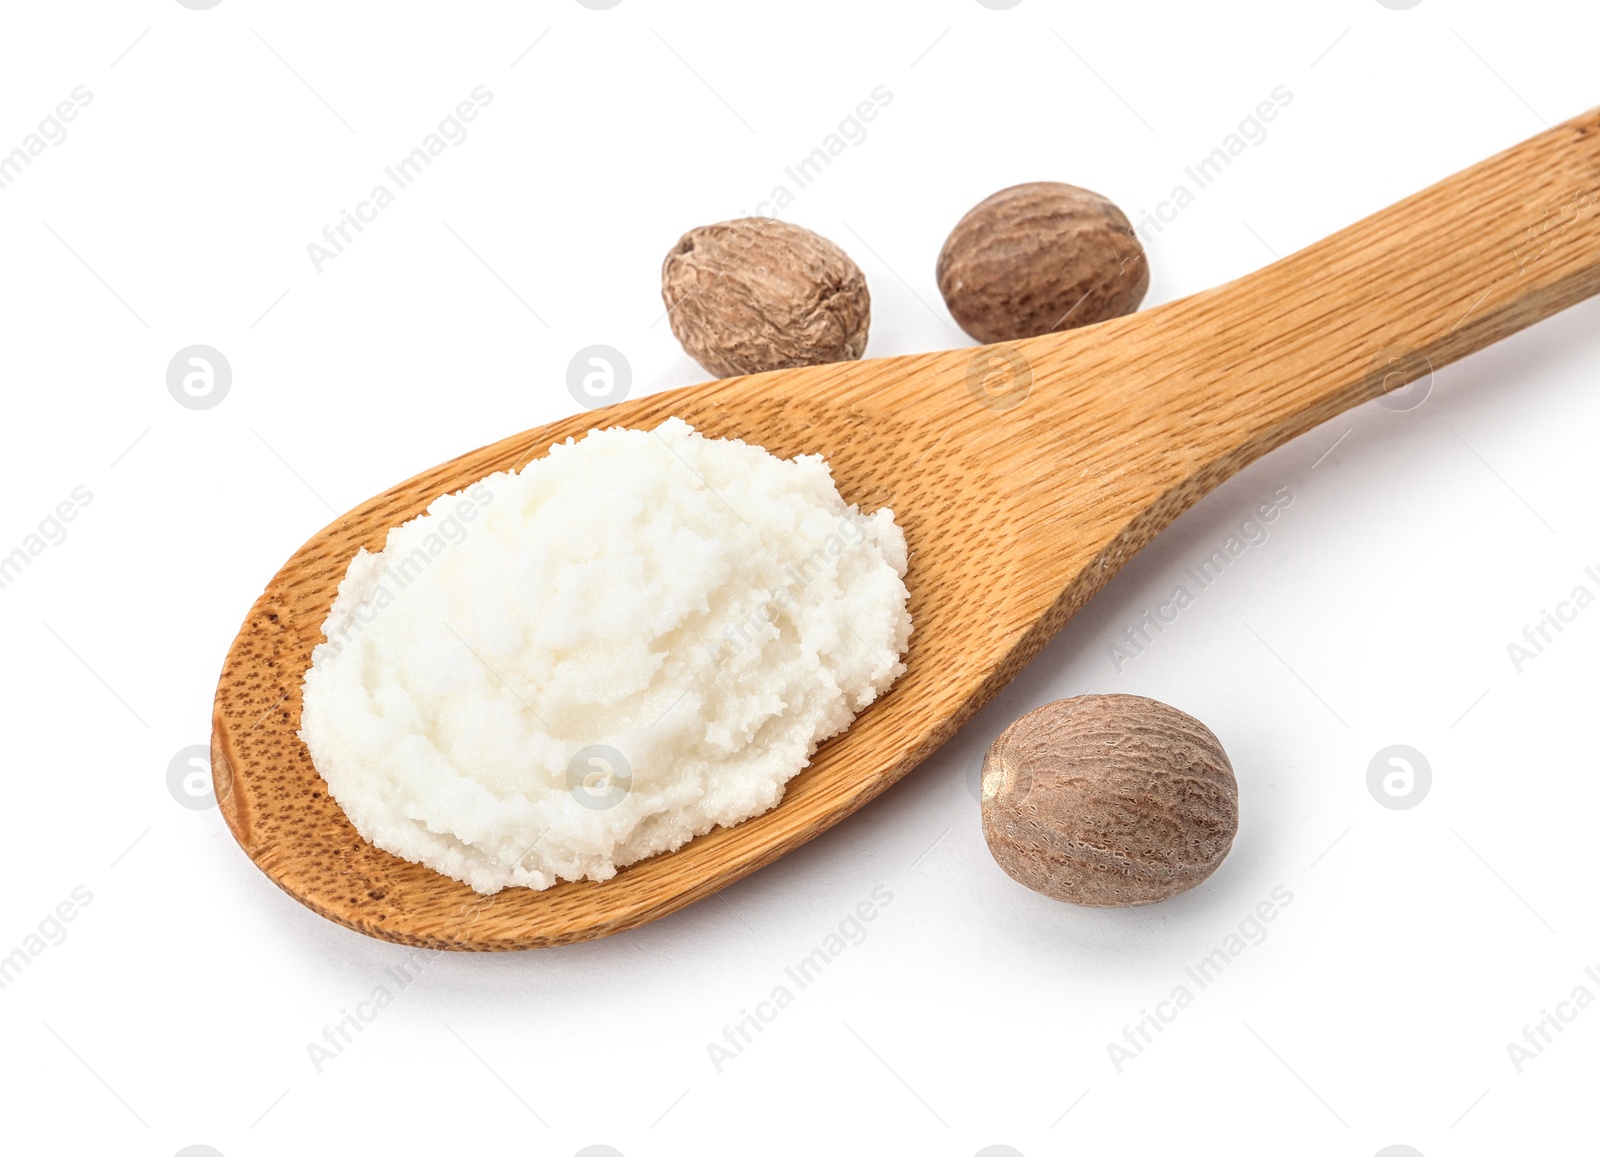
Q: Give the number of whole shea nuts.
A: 3